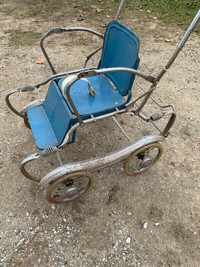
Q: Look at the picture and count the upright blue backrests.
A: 1